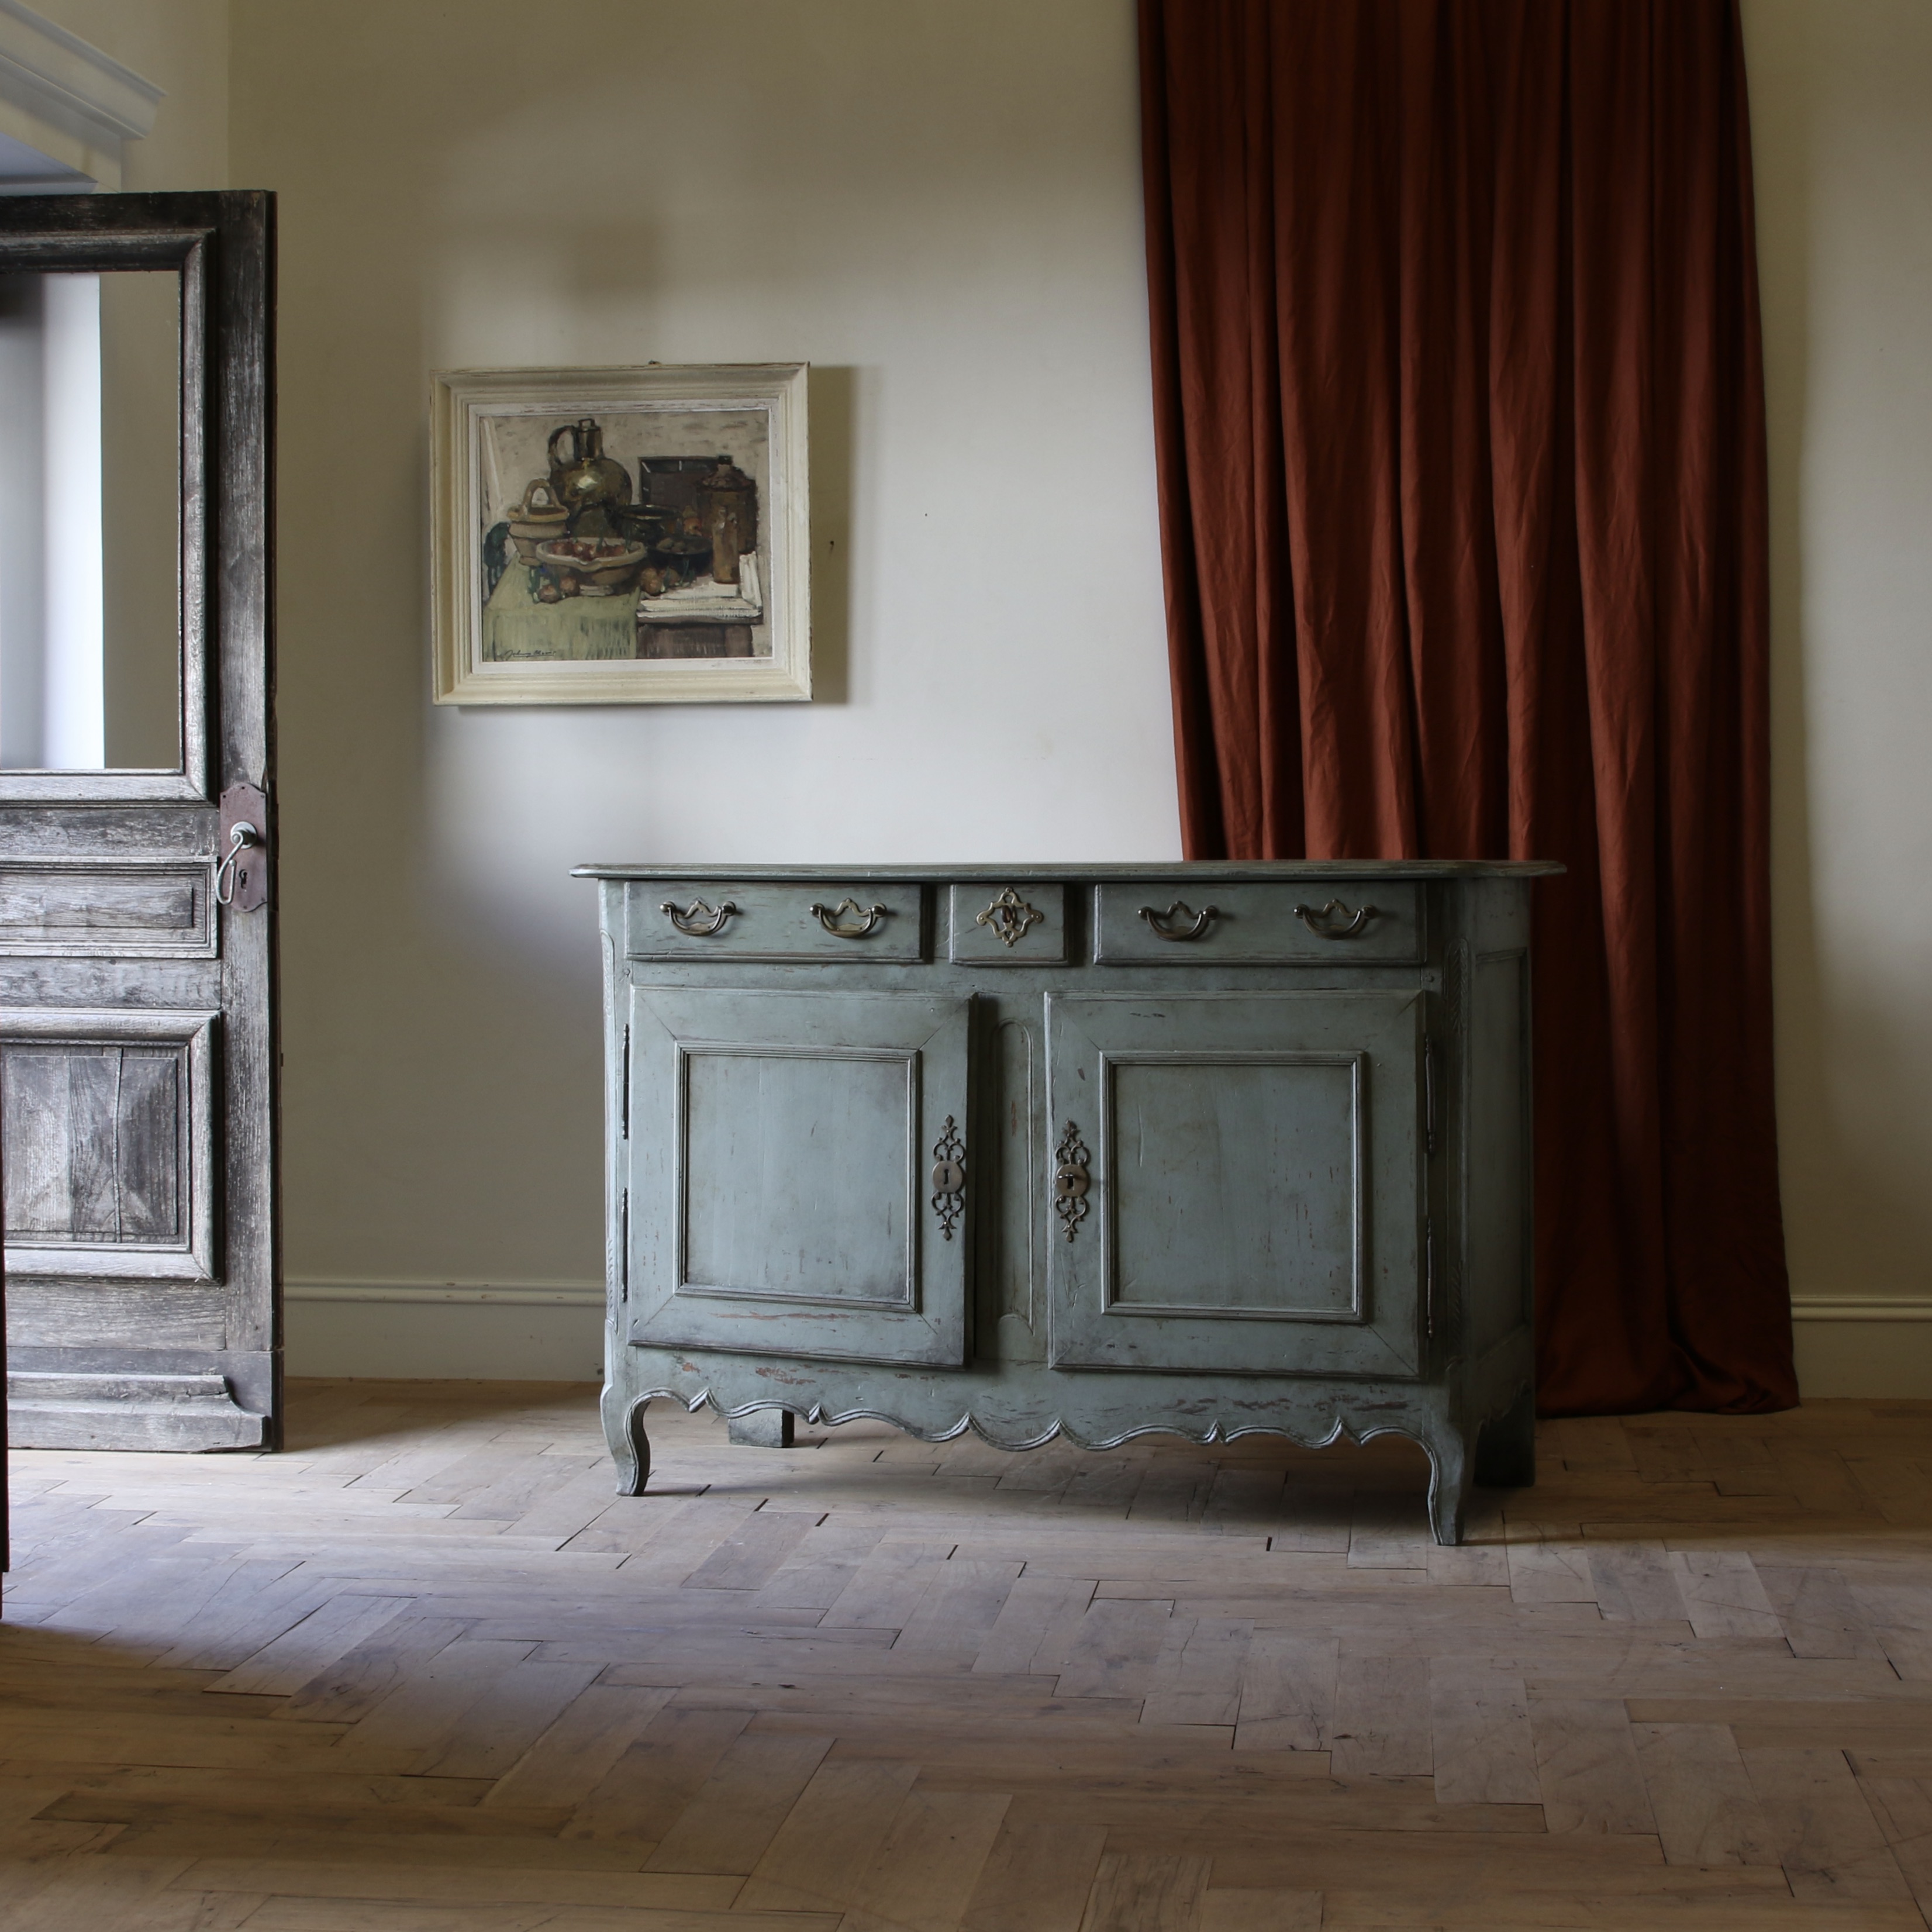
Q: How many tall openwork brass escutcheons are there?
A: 2